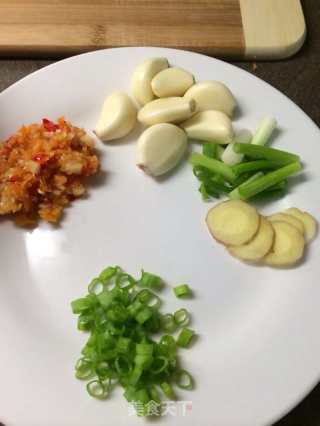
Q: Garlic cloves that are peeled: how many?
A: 7